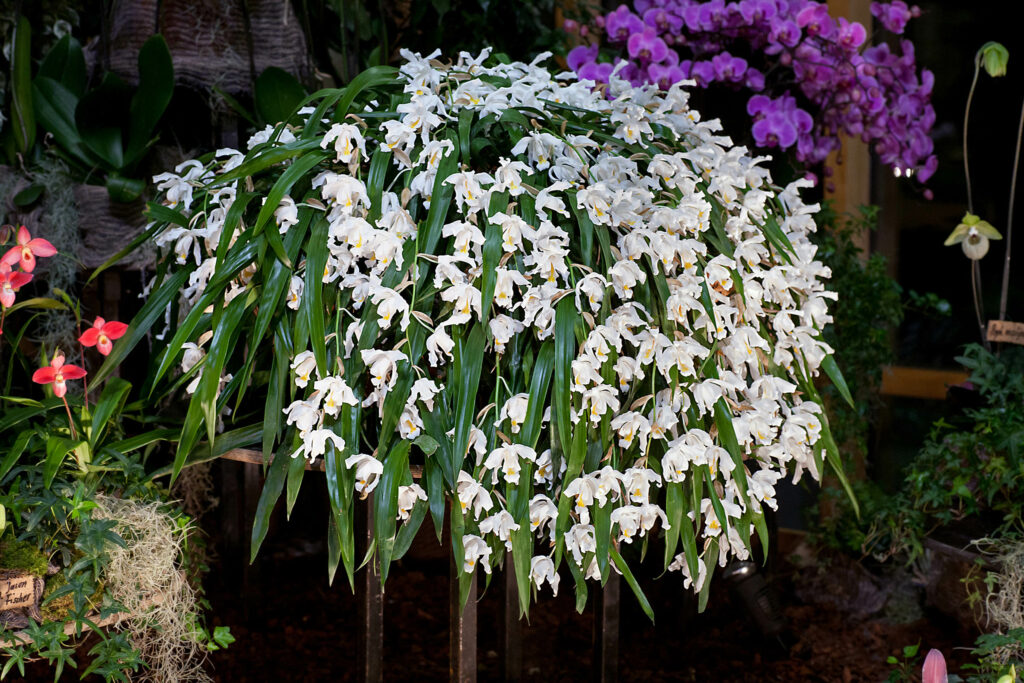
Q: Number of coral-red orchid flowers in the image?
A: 4